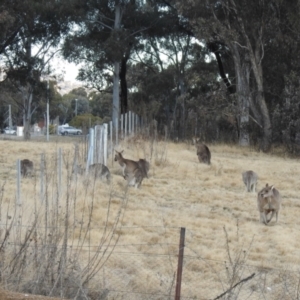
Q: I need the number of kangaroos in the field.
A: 7